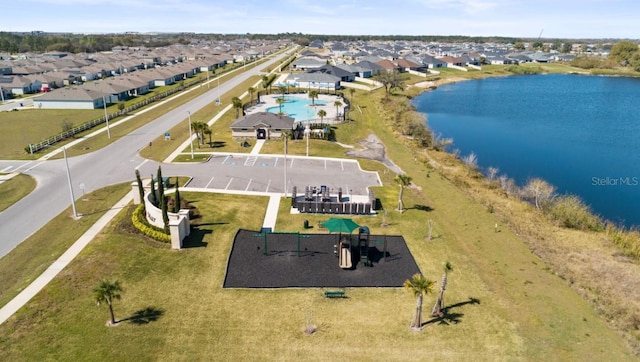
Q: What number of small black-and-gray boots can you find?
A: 0